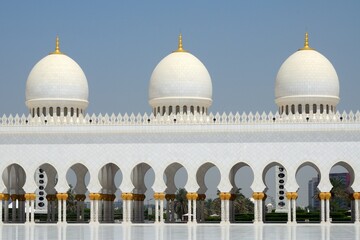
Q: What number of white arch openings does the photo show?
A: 11